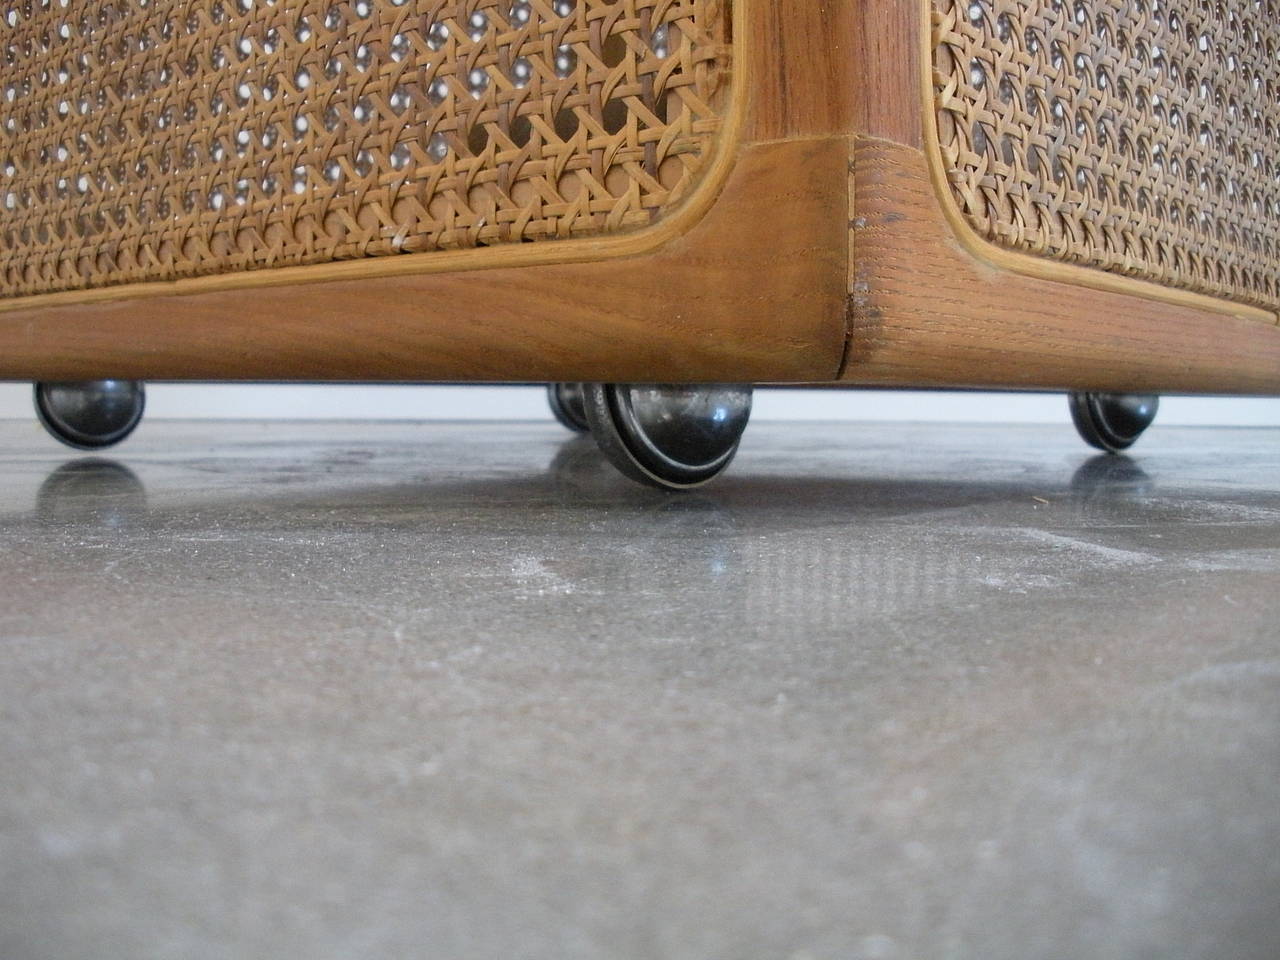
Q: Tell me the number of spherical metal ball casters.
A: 4